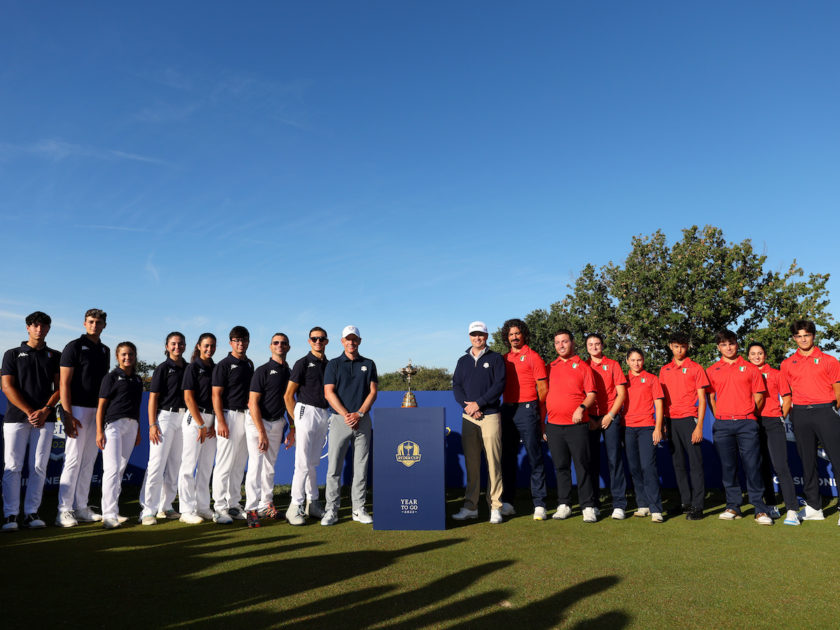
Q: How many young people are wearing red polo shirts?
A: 8